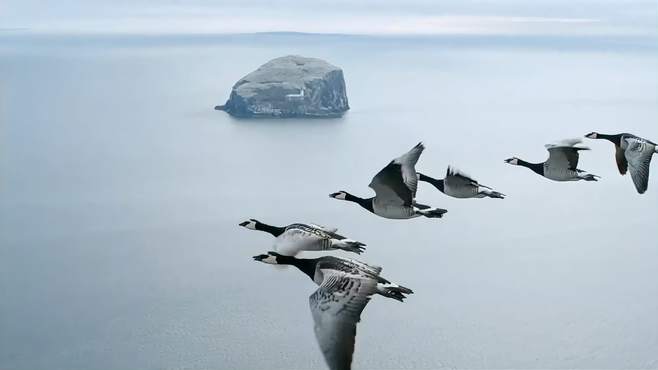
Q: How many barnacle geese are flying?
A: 6